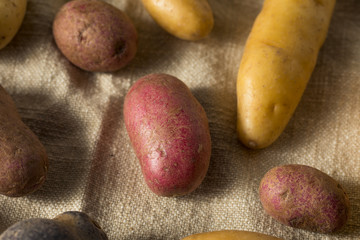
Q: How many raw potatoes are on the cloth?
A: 9